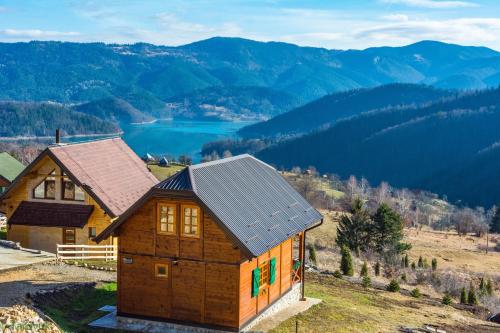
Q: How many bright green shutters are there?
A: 2